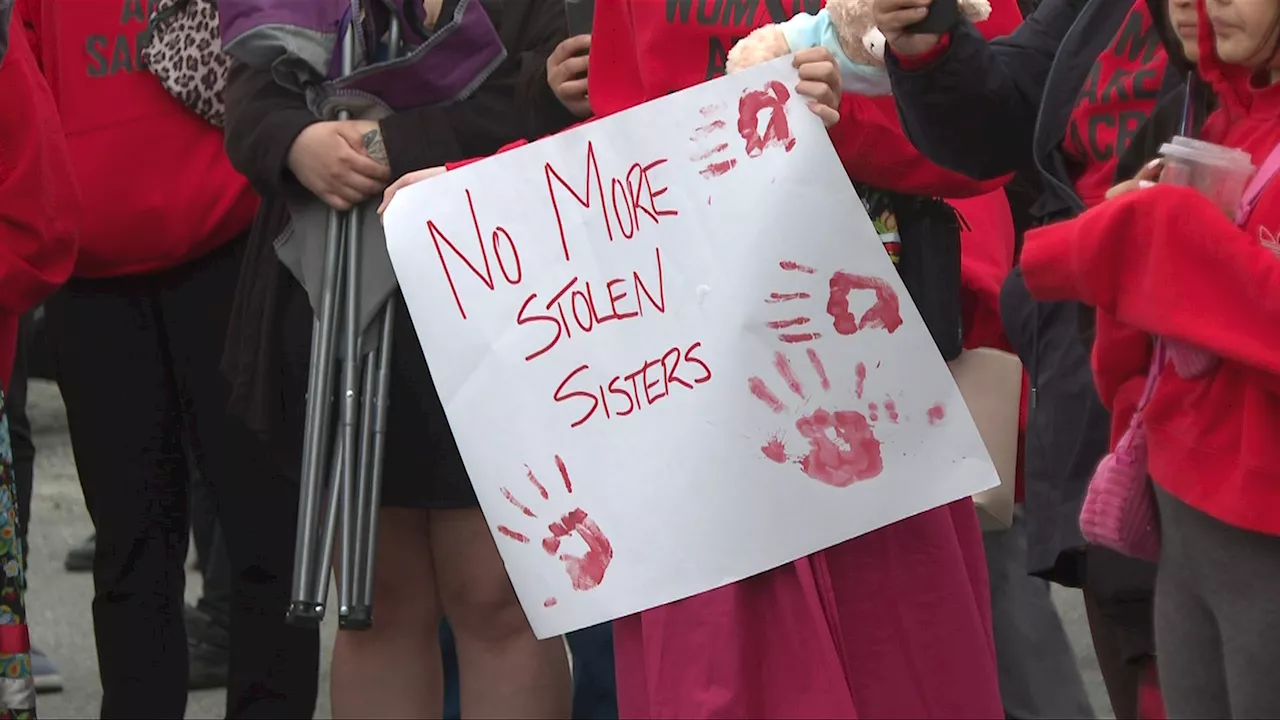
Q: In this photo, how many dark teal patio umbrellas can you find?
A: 0